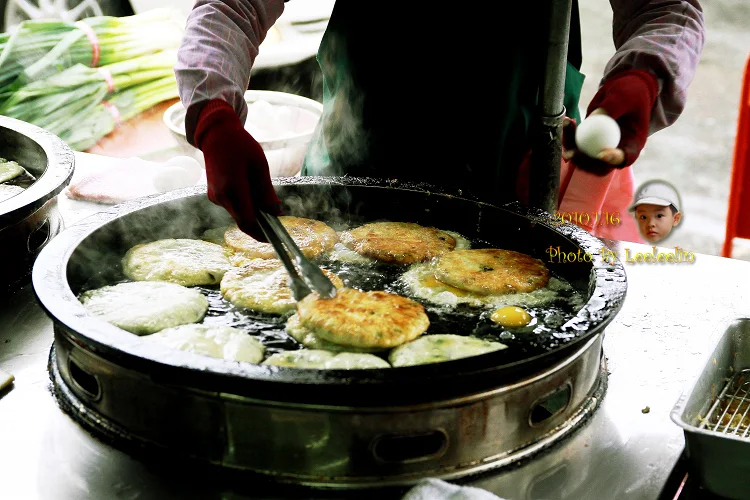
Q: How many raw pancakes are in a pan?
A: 5